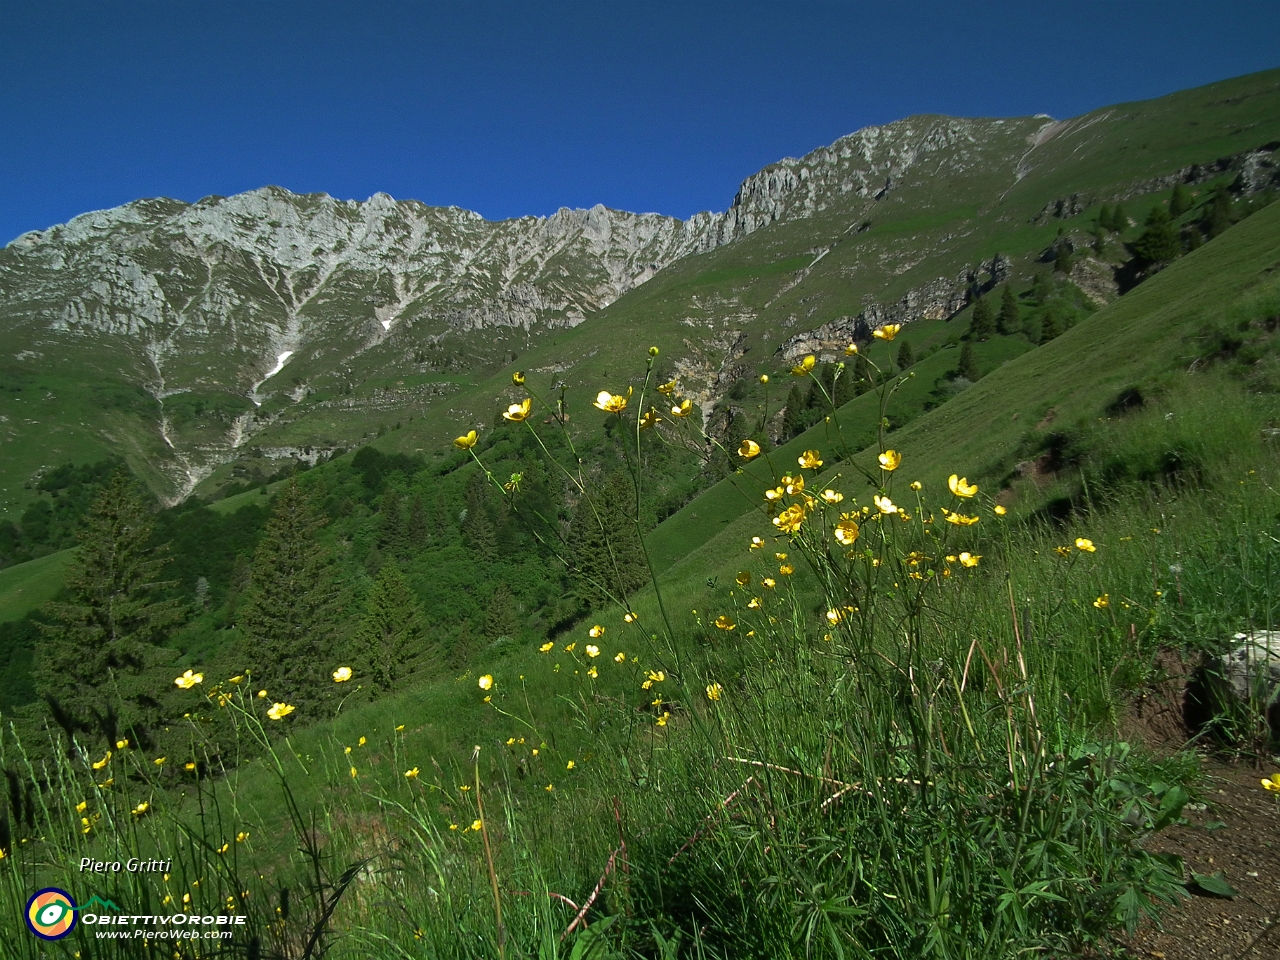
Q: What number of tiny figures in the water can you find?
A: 0